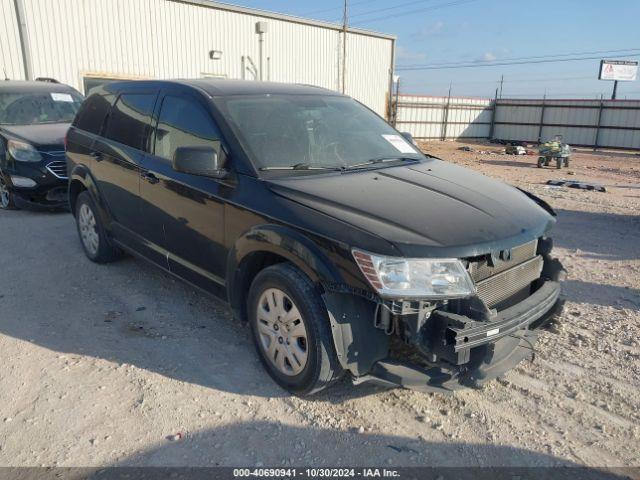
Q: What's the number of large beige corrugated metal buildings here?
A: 1